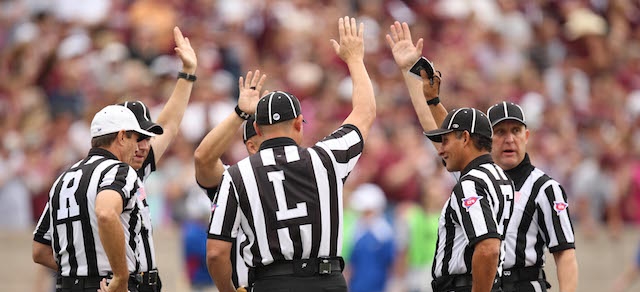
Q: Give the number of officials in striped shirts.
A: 6